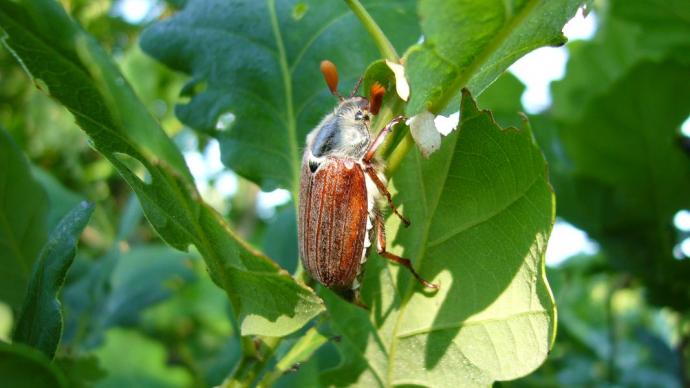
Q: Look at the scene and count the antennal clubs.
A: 2